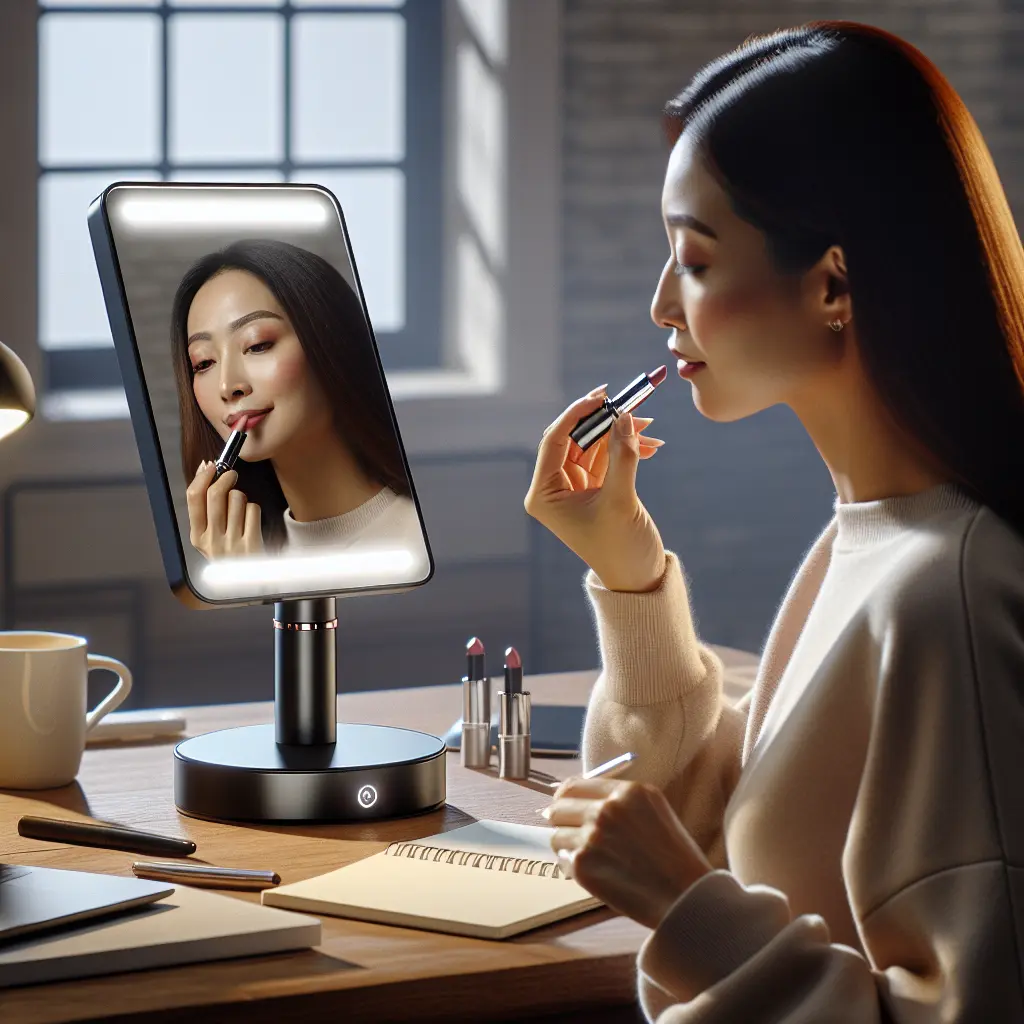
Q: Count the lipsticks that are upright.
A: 2